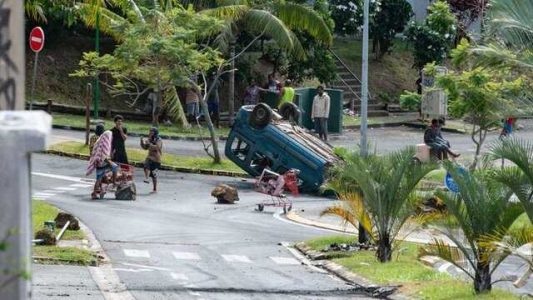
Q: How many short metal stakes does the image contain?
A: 2